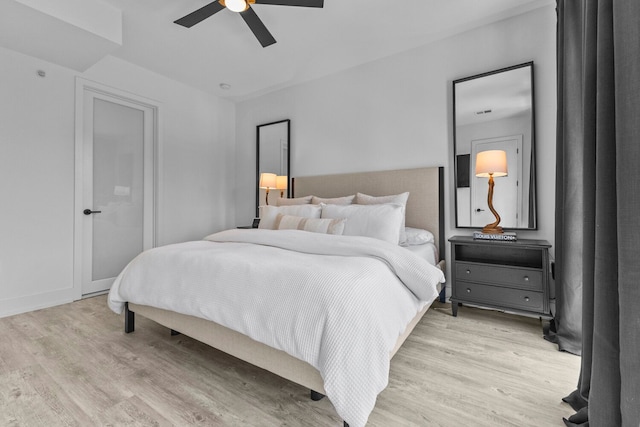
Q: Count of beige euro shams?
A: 3